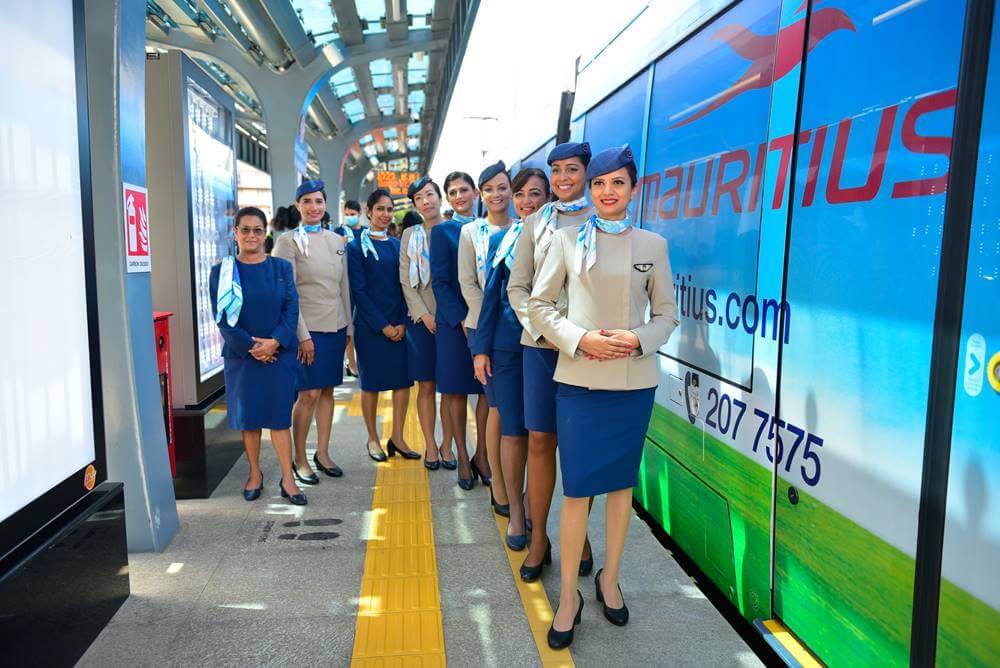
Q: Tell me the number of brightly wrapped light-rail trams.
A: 1